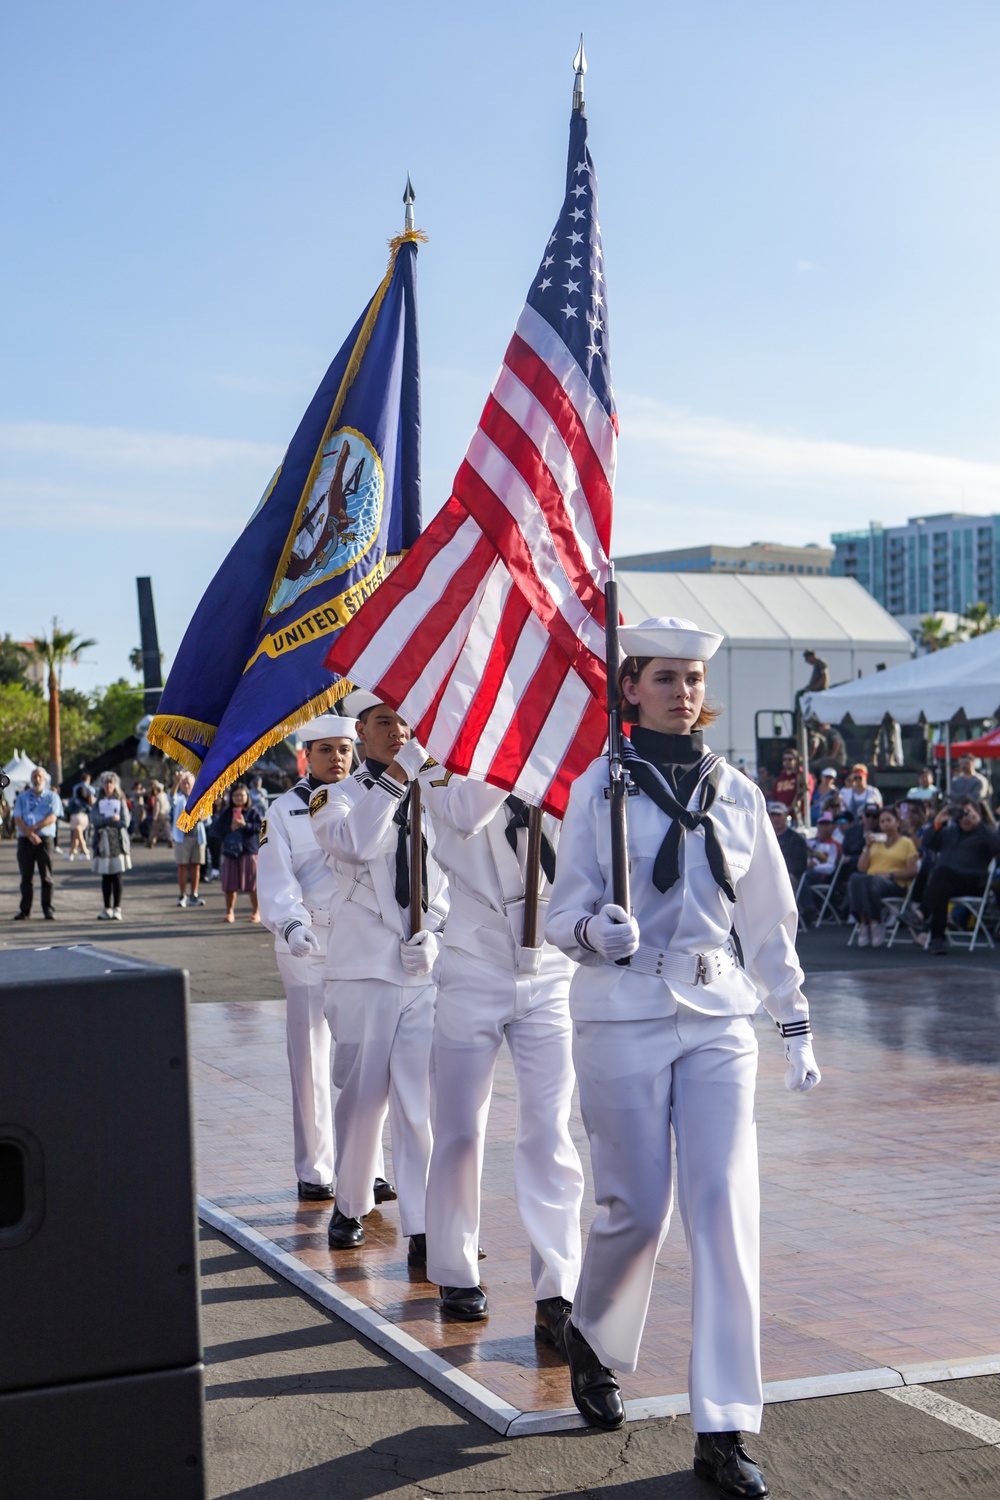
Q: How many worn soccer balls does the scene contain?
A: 0